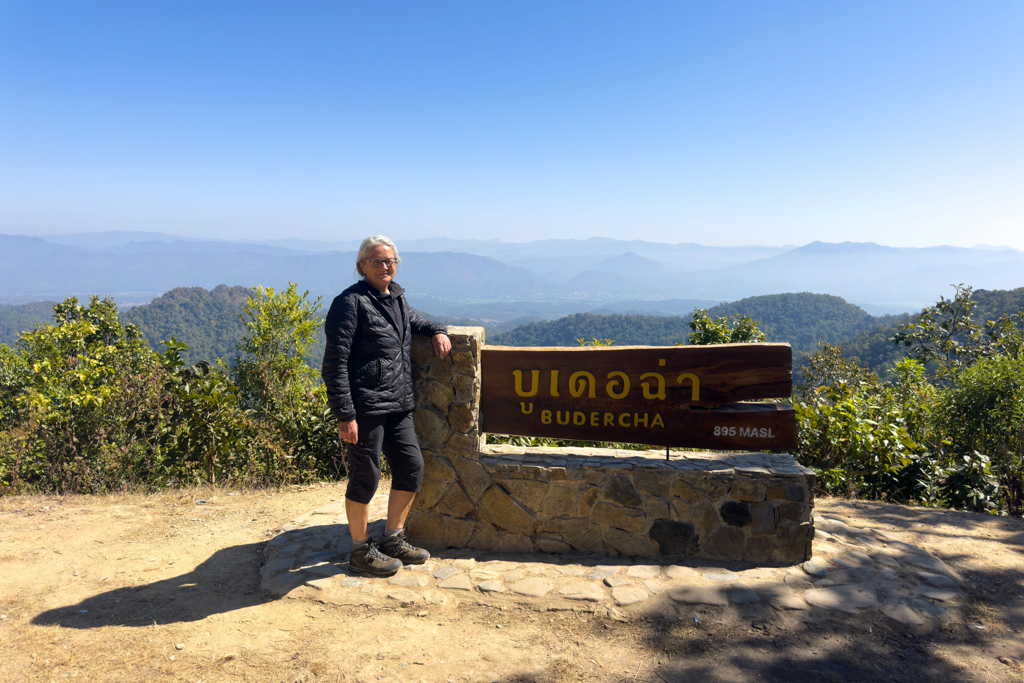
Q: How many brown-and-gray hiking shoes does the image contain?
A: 2